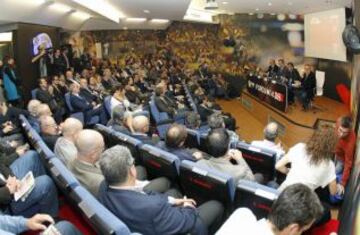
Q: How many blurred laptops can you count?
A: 0